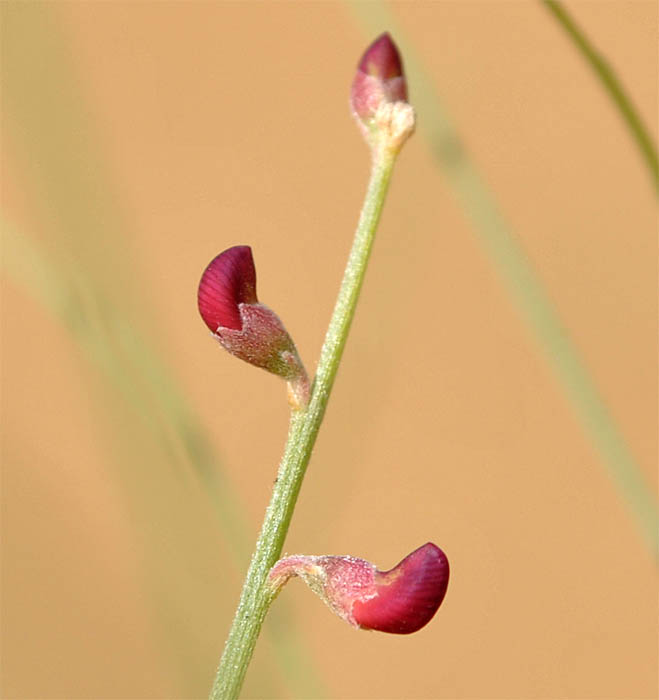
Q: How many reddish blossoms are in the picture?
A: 3